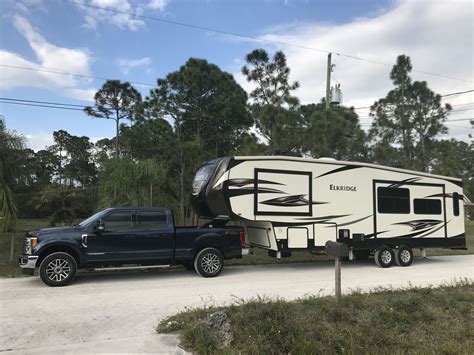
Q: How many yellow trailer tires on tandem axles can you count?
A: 0